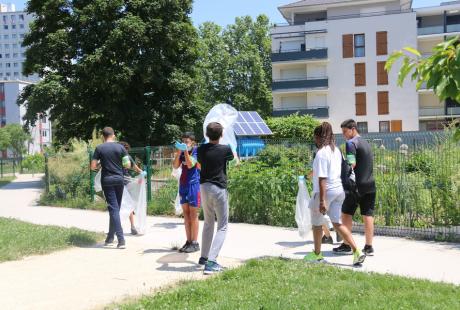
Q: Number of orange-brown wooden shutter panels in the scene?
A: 7